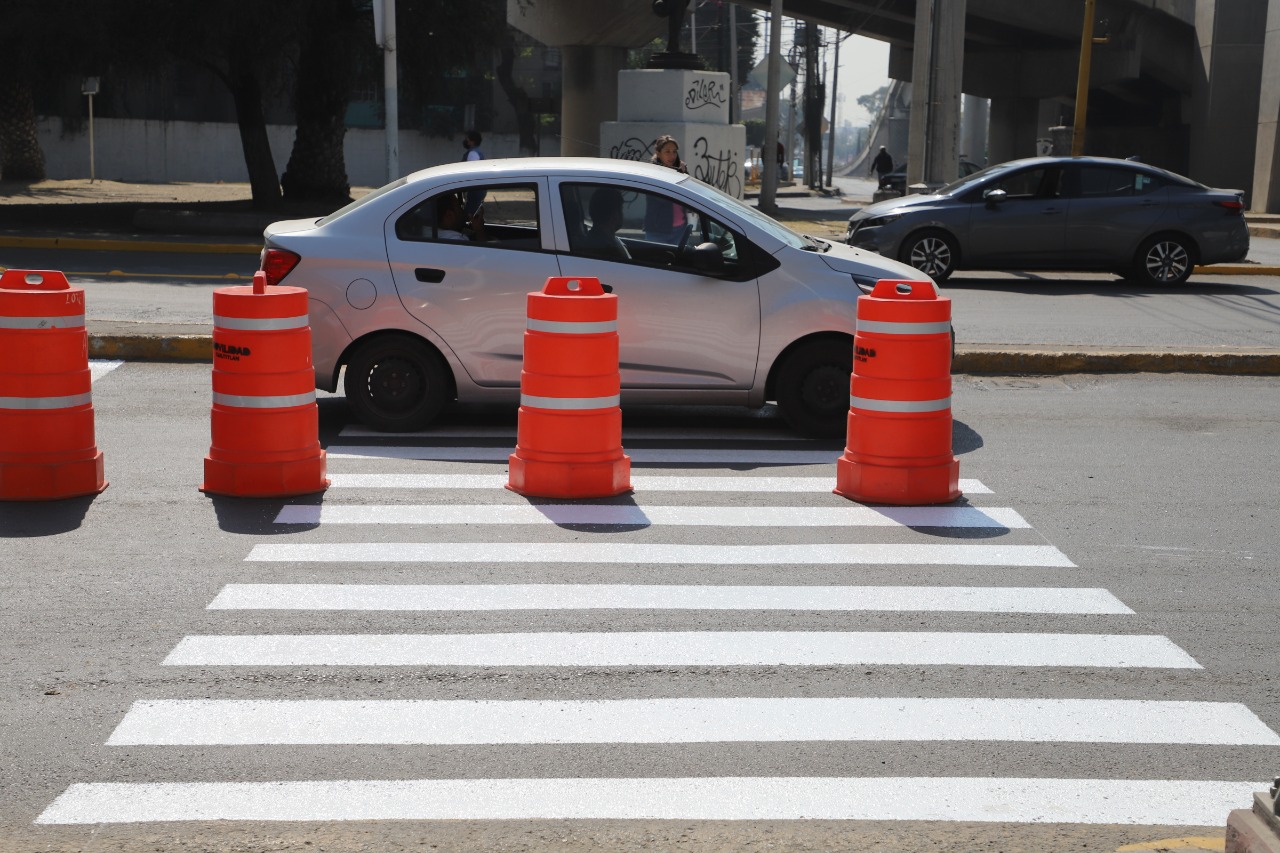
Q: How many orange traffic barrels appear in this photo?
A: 4